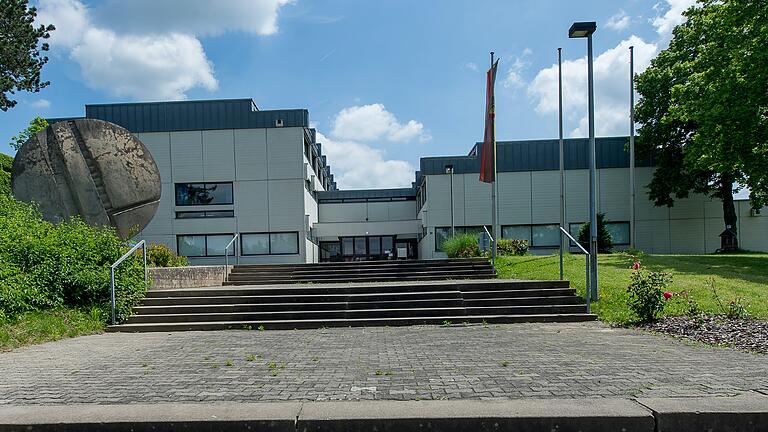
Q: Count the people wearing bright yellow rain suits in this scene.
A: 0